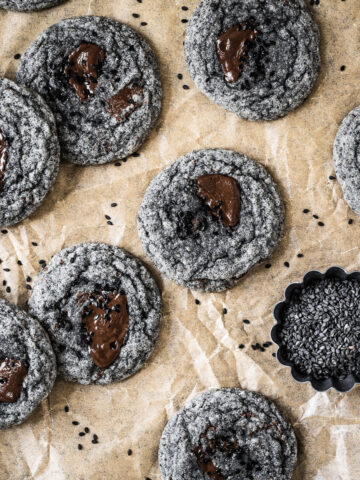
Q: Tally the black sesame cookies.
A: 9